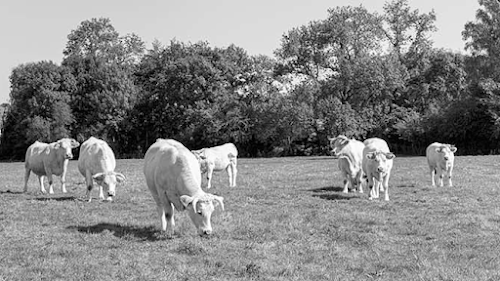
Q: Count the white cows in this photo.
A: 7